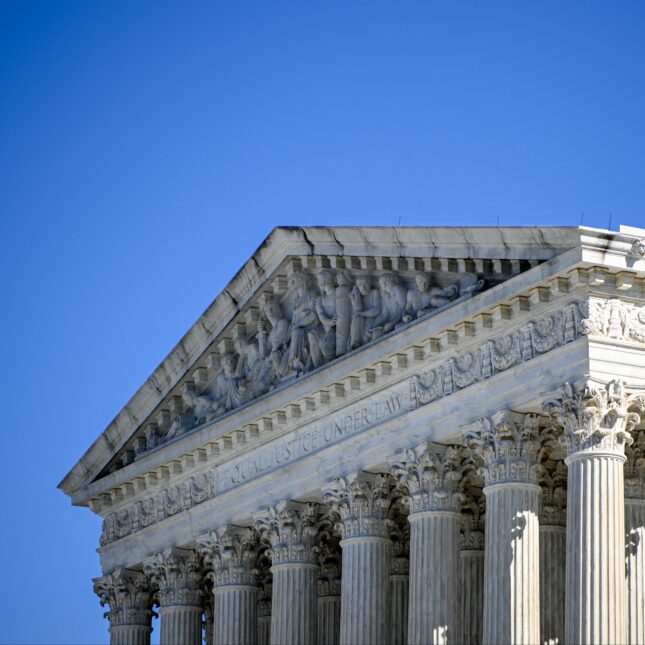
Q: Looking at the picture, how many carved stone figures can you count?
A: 9